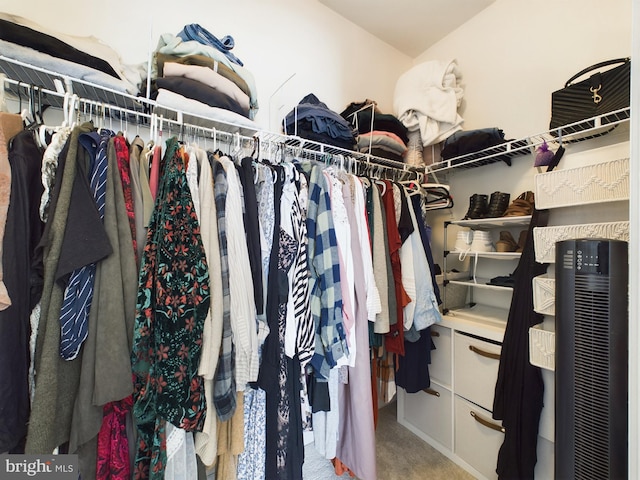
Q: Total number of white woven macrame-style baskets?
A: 4